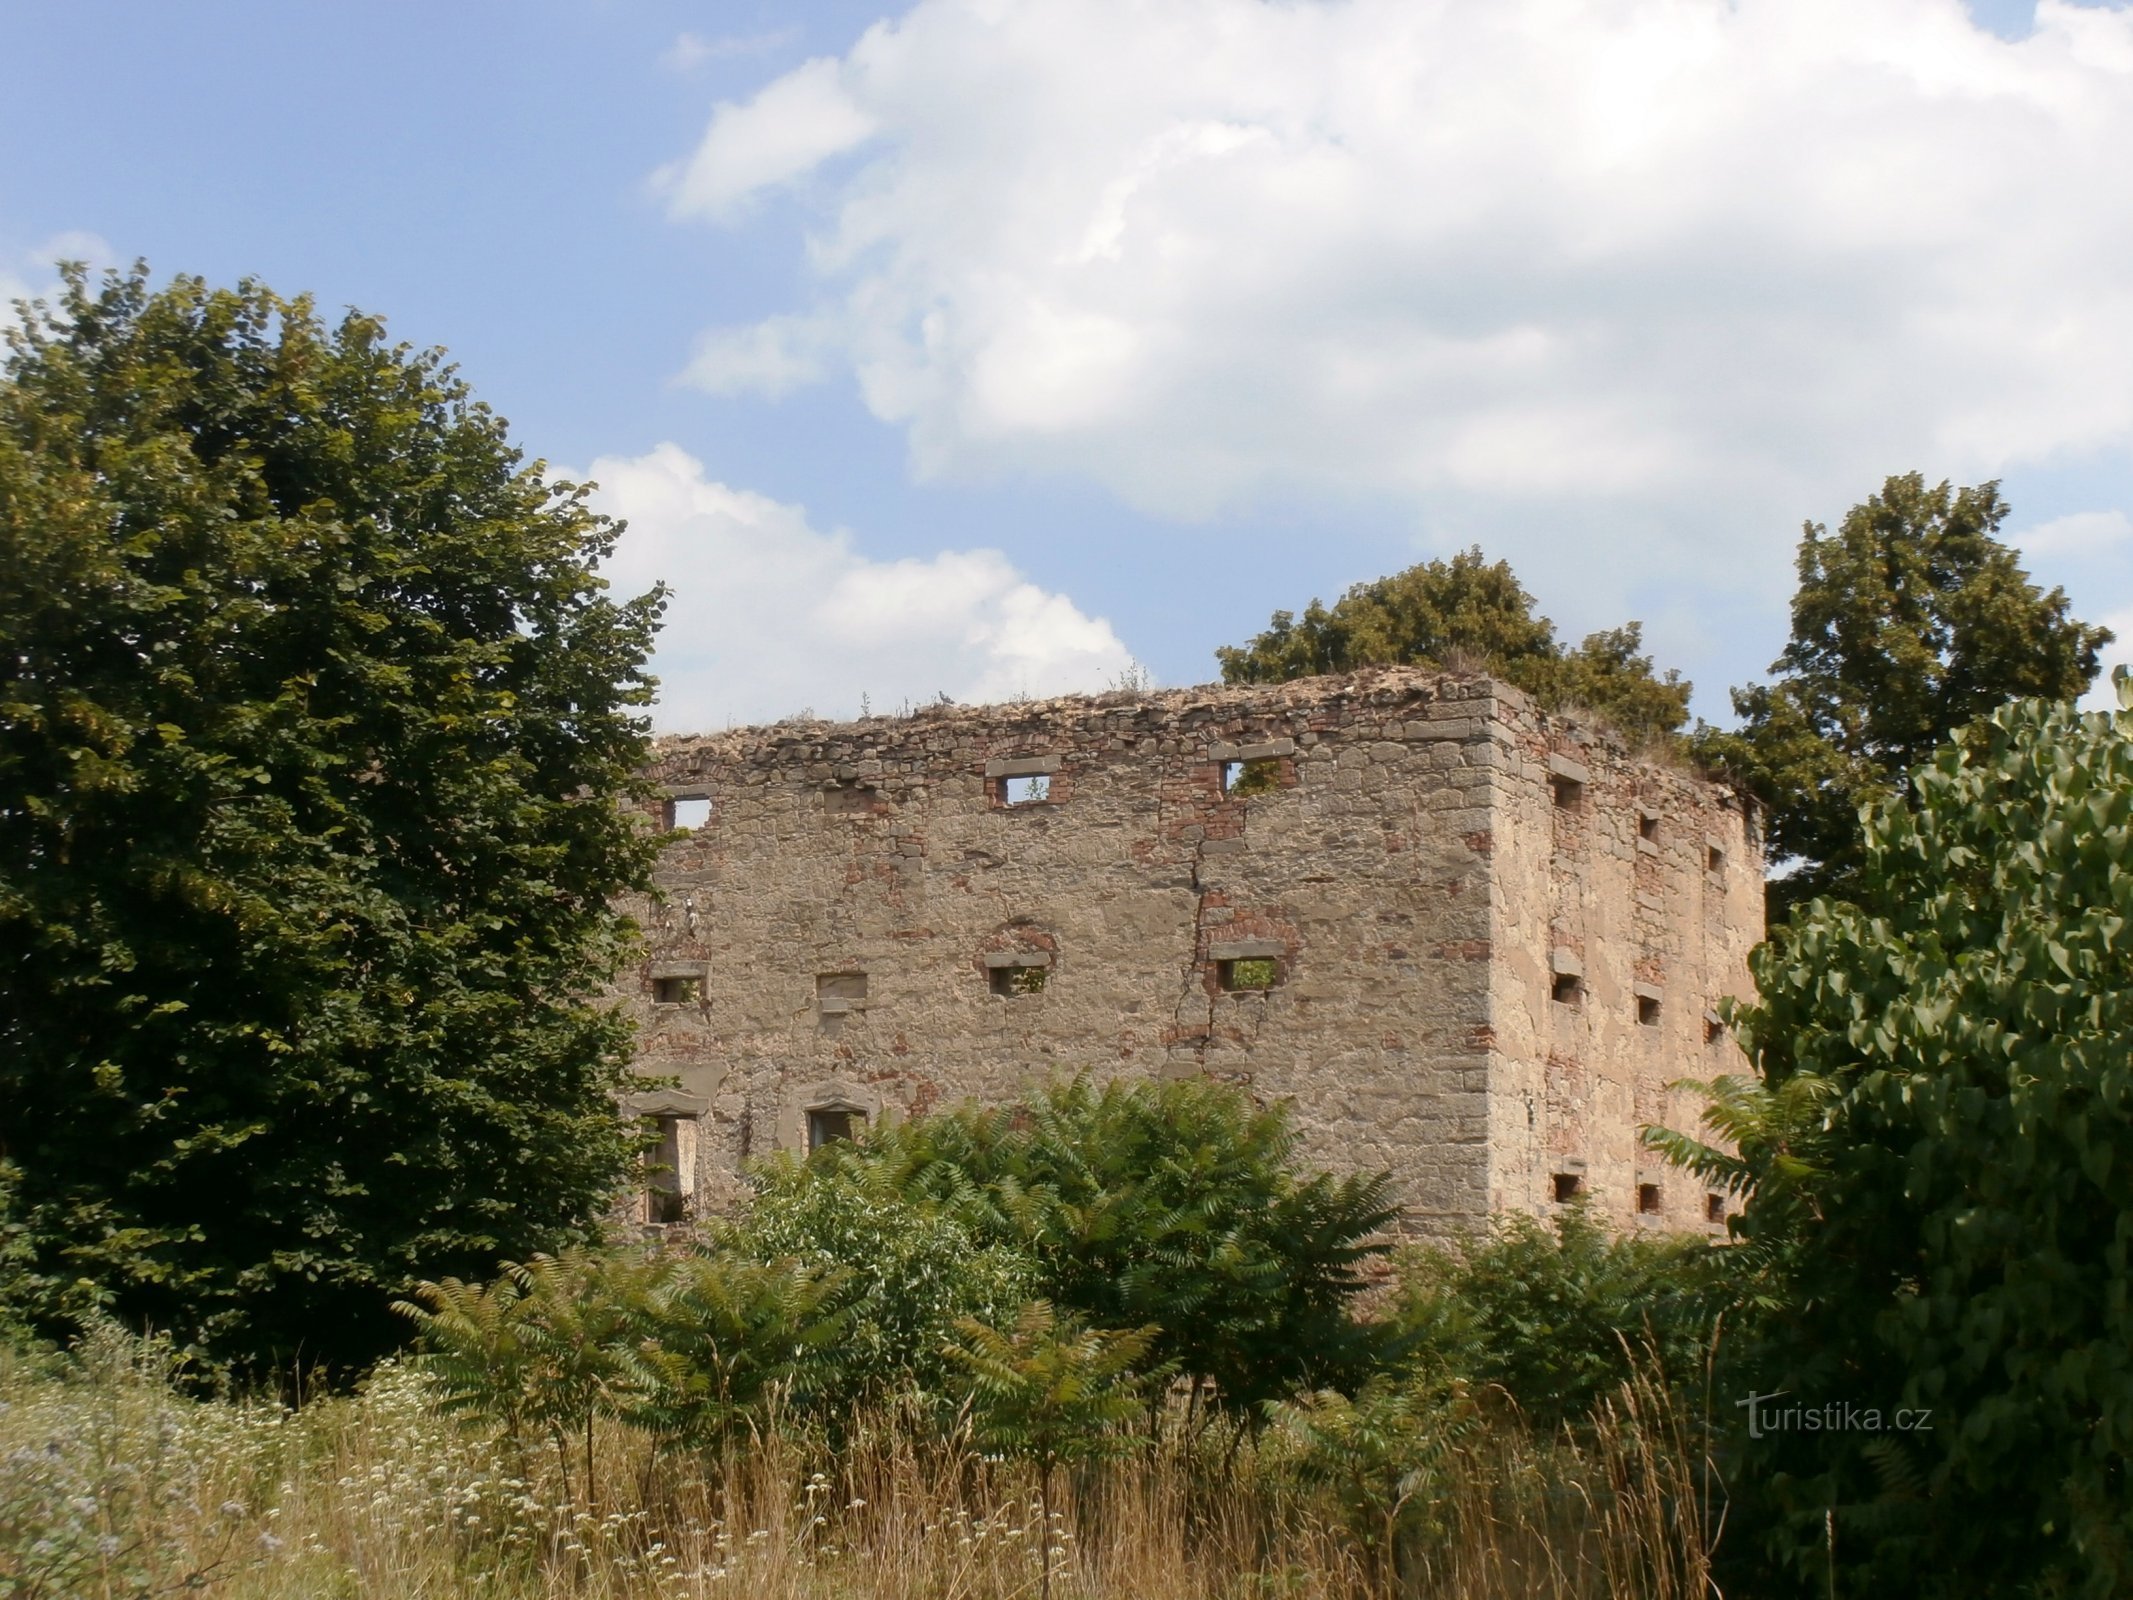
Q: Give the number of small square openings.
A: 15